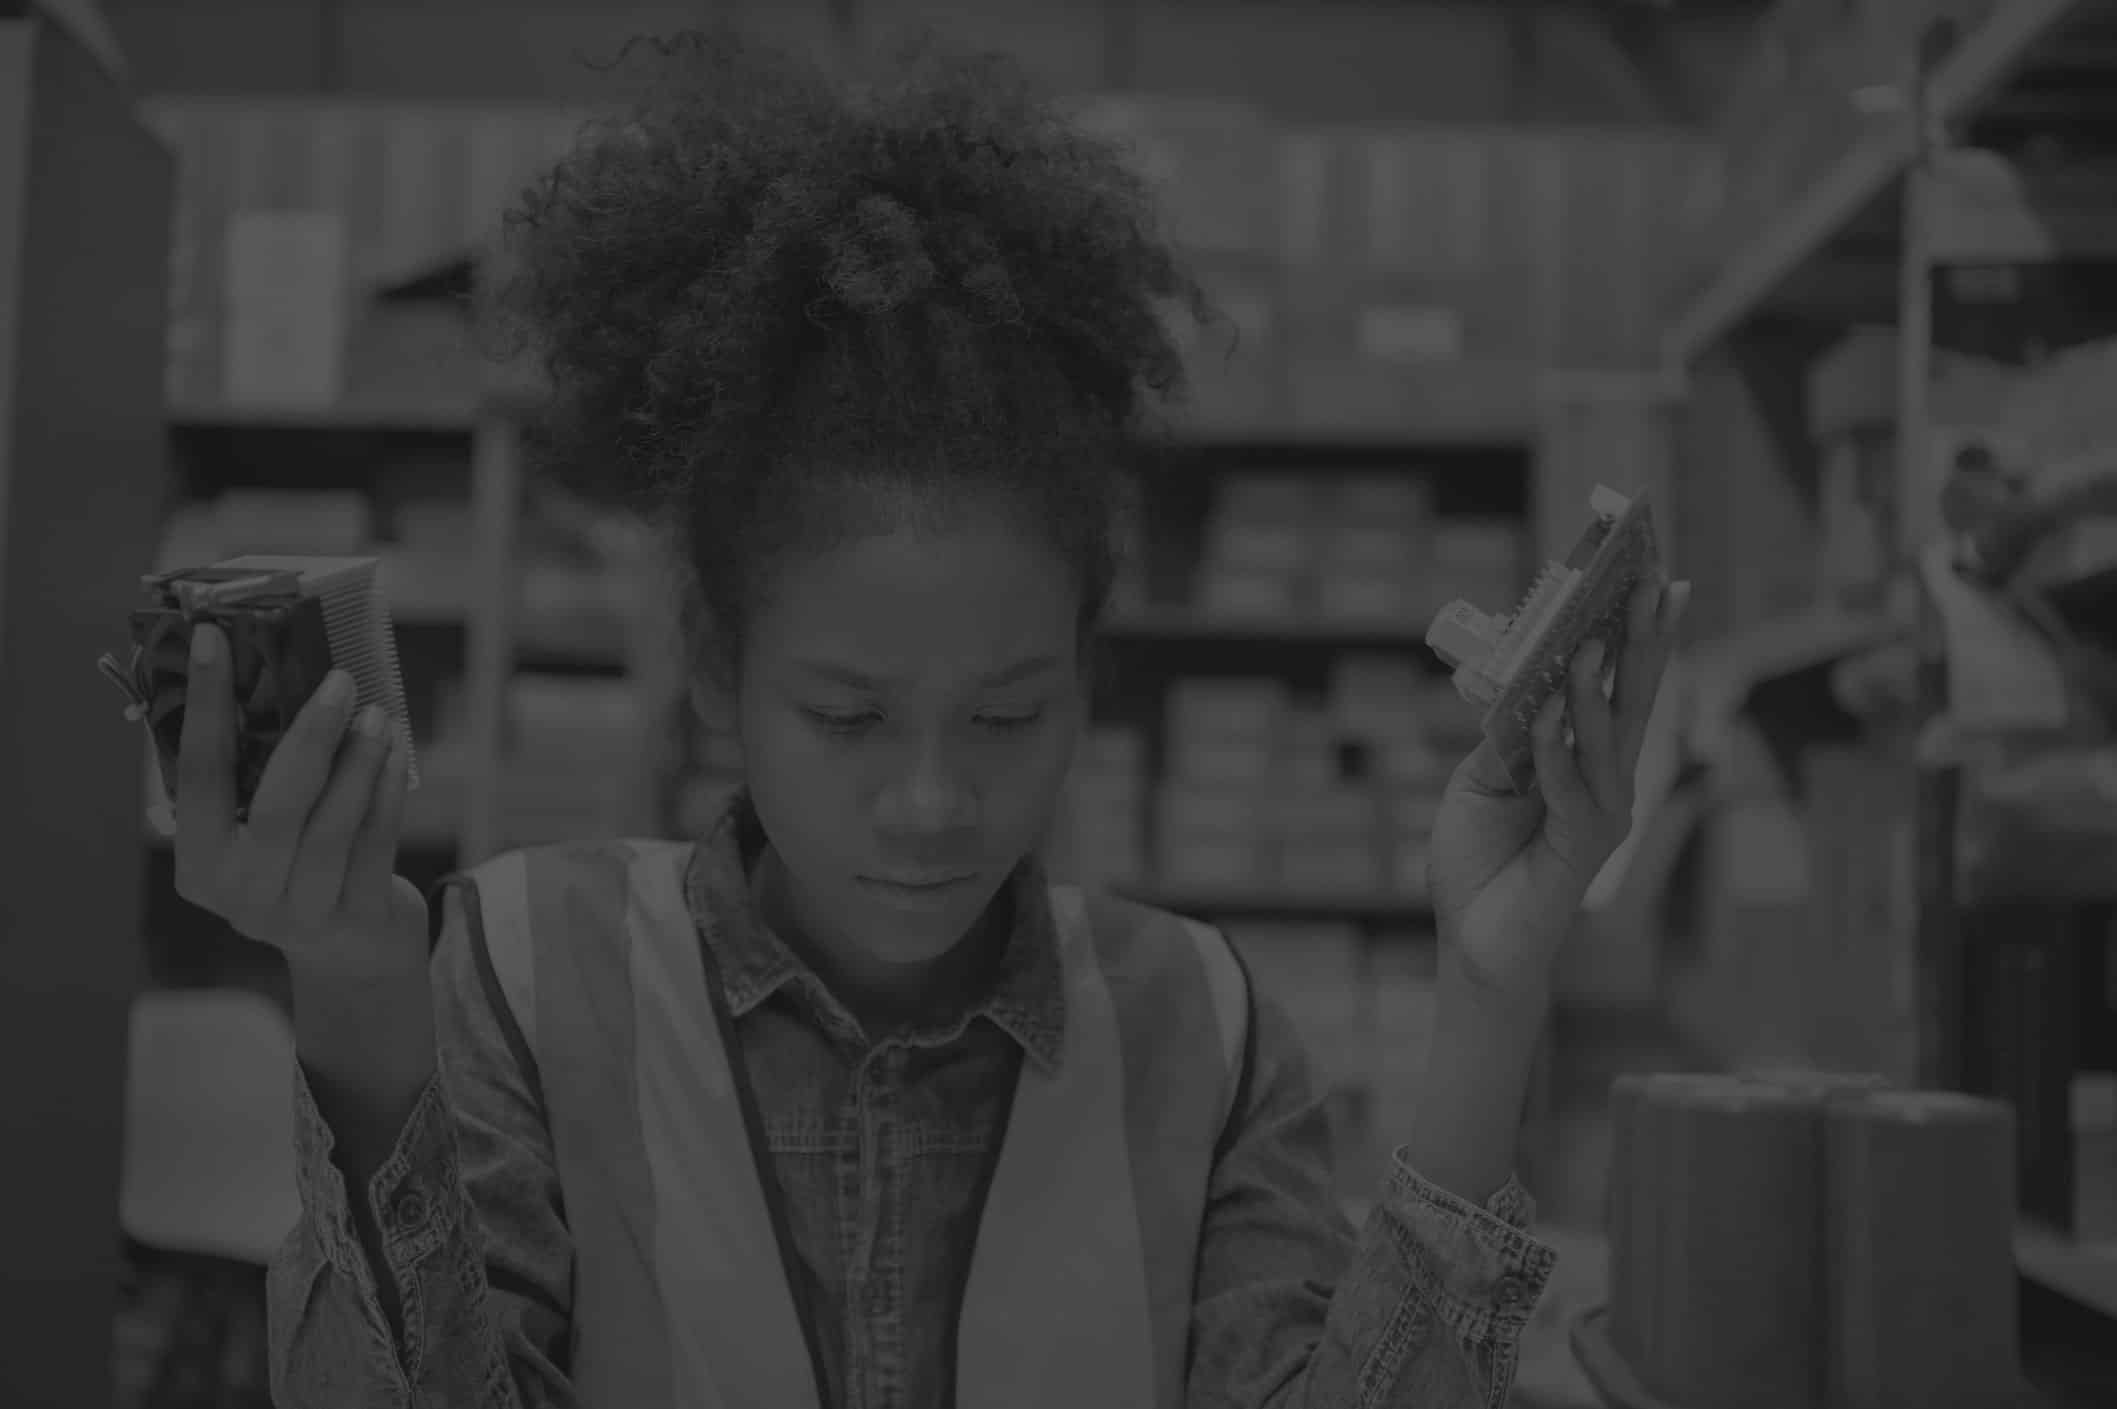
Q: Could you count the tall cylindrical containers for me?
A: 2